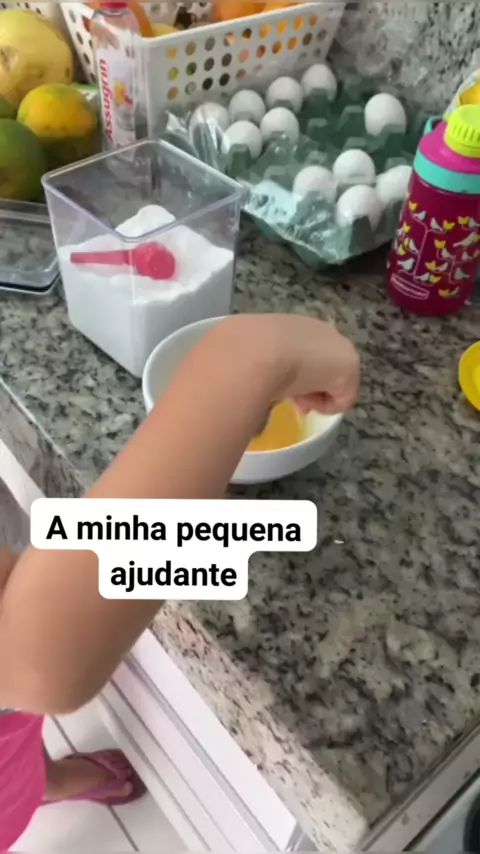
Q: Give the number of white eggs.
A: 11